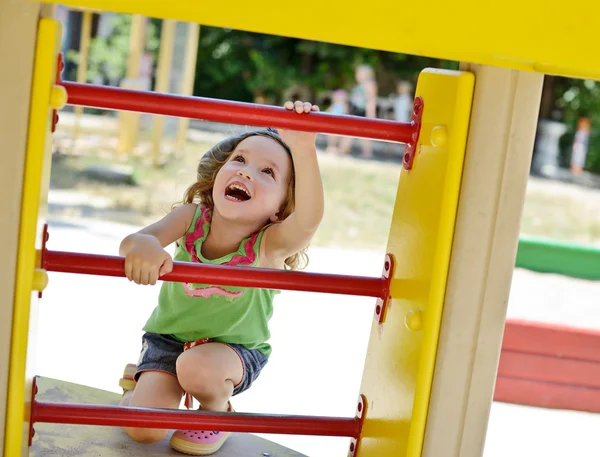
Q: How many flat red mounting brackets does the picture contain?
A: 6